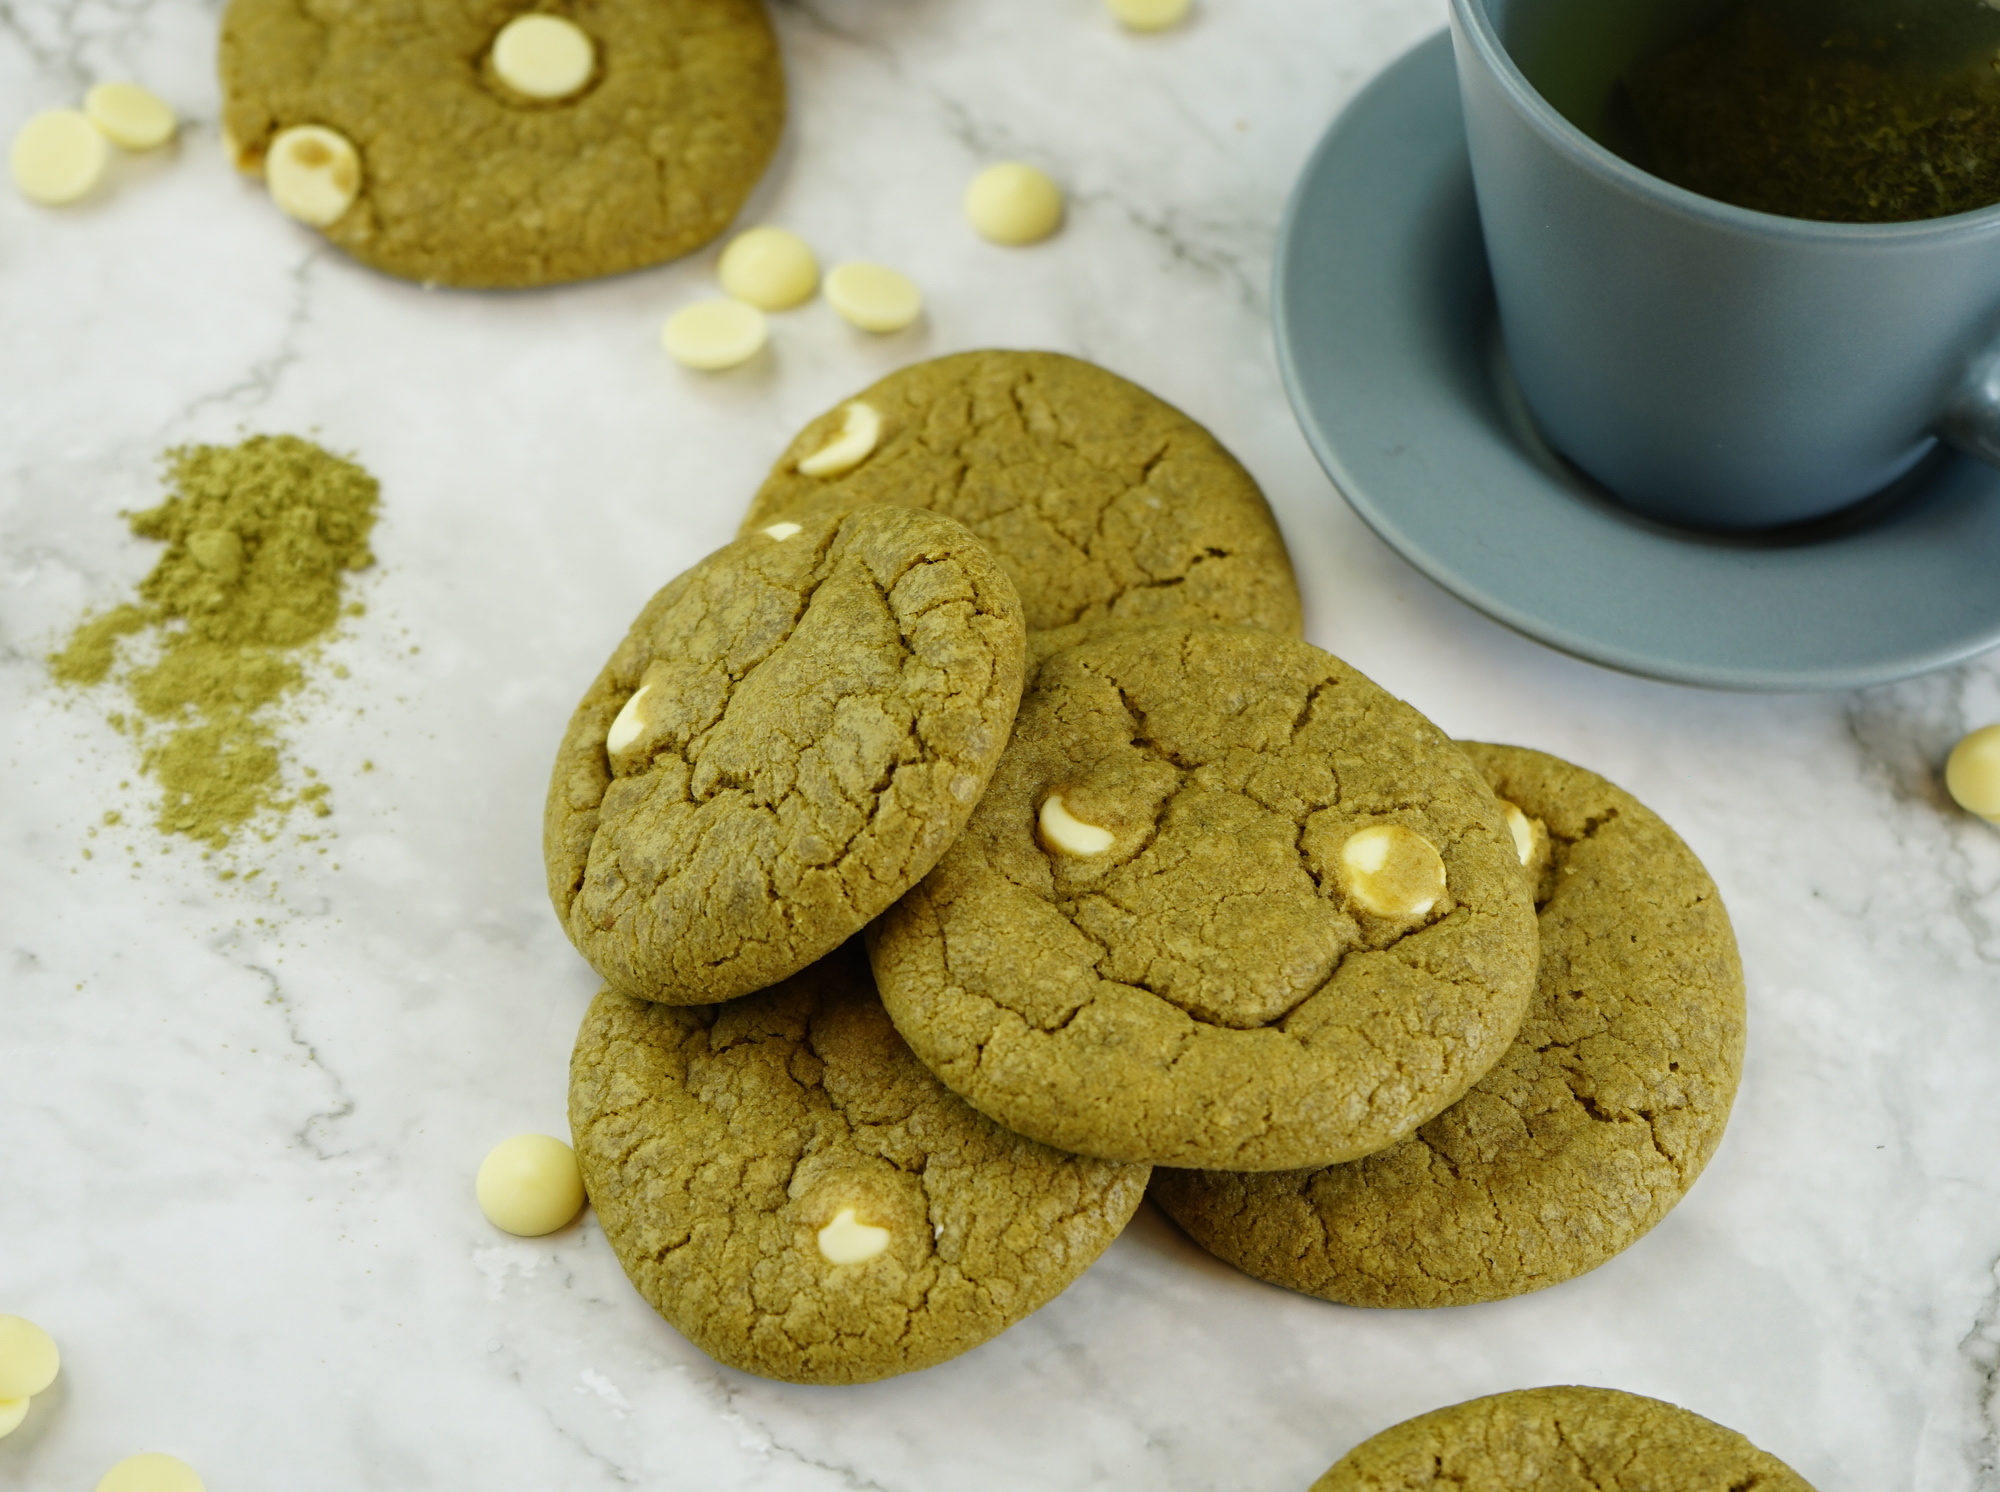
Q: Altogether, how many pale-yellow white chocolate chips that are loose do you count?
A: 12